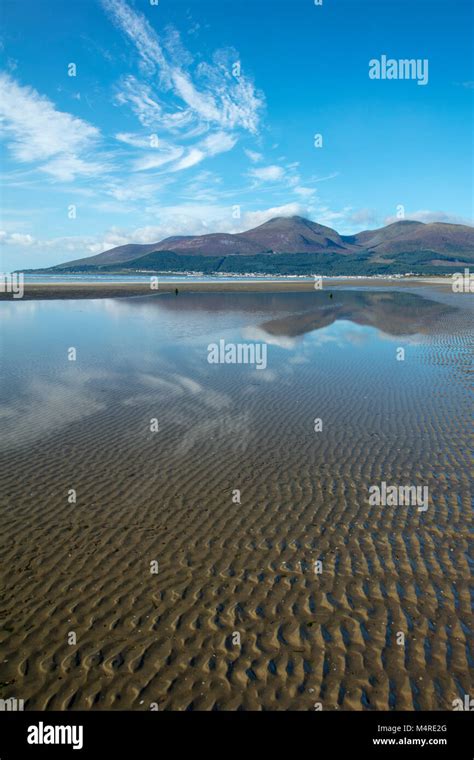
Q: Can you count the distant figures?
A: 2